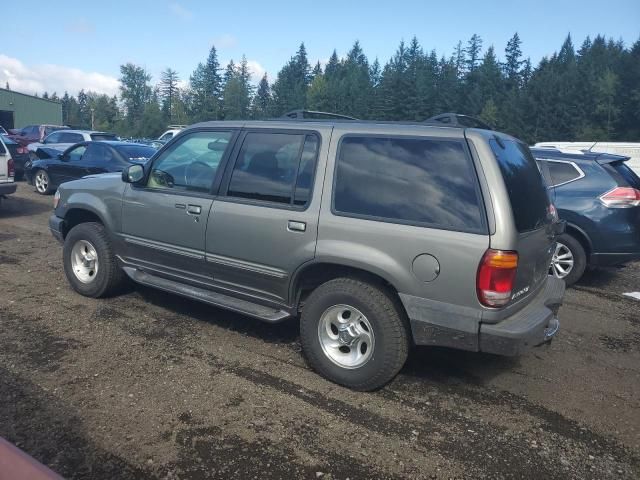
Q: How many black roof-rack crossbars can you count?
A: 2